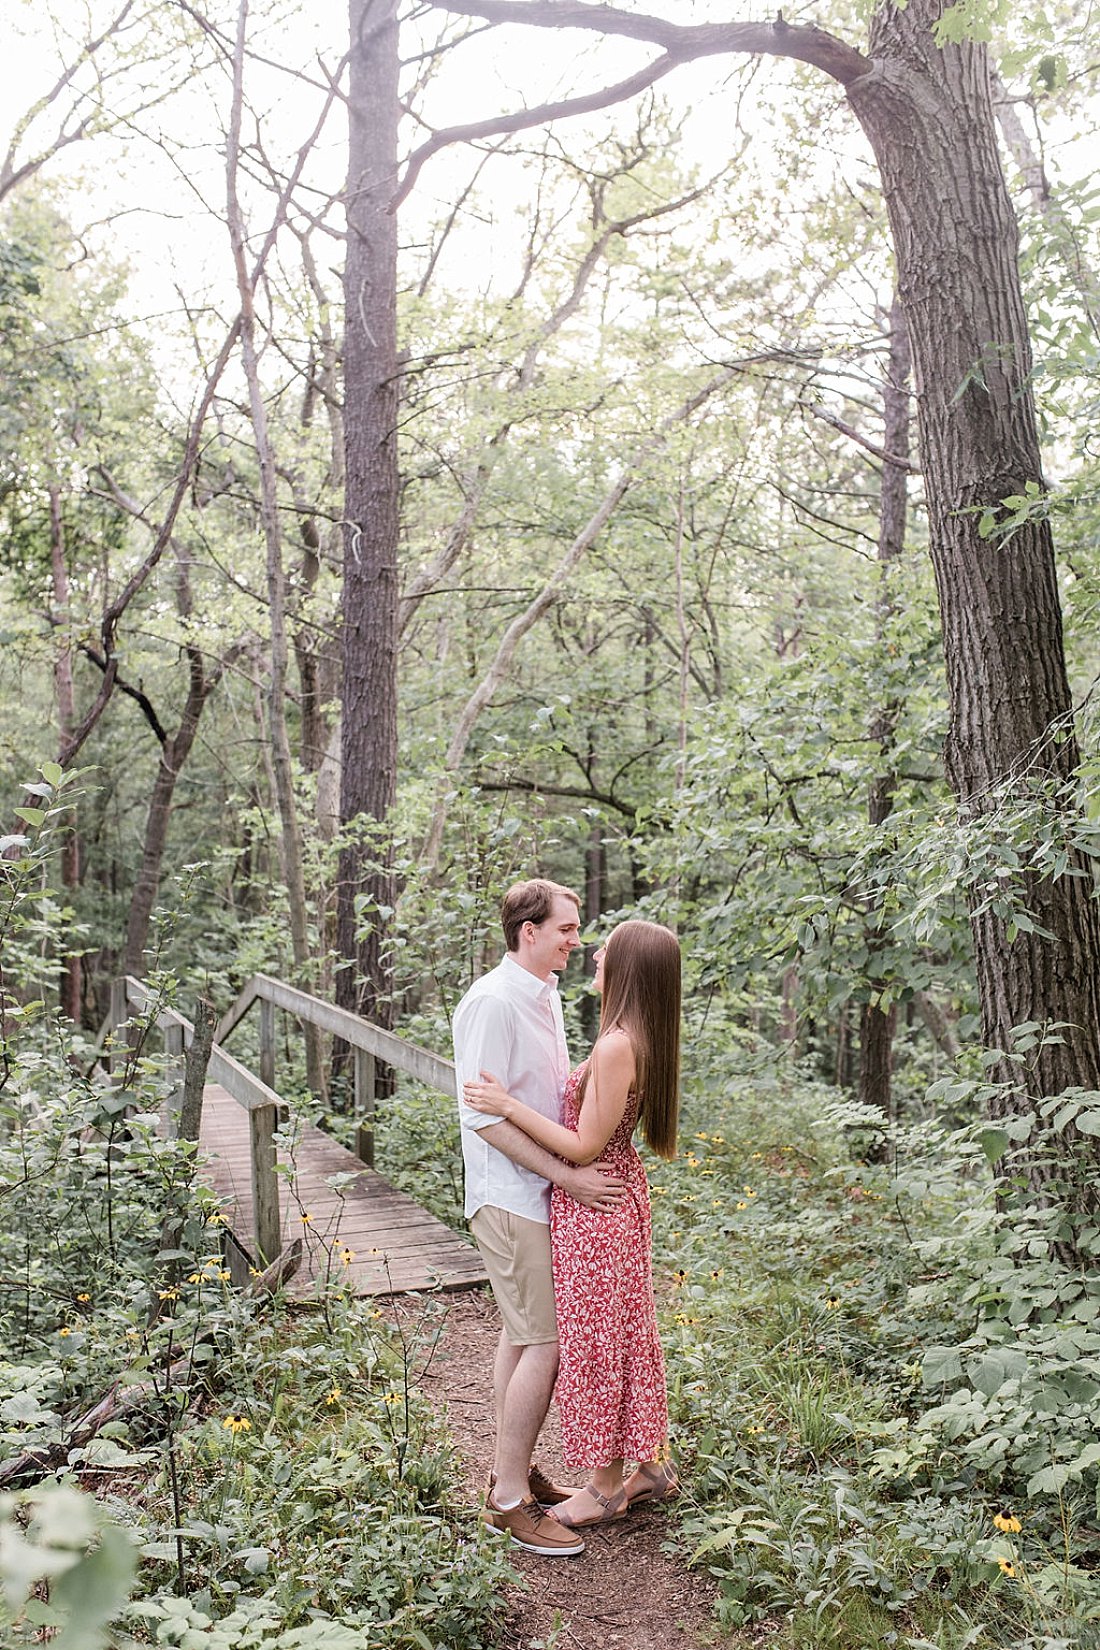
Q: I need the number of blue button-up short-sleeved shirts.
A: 0